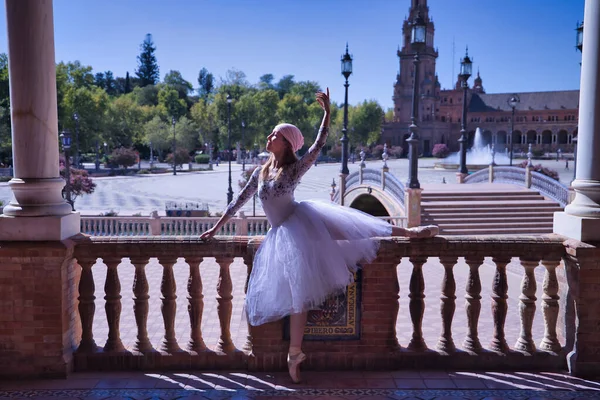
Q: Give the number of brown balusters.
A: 12